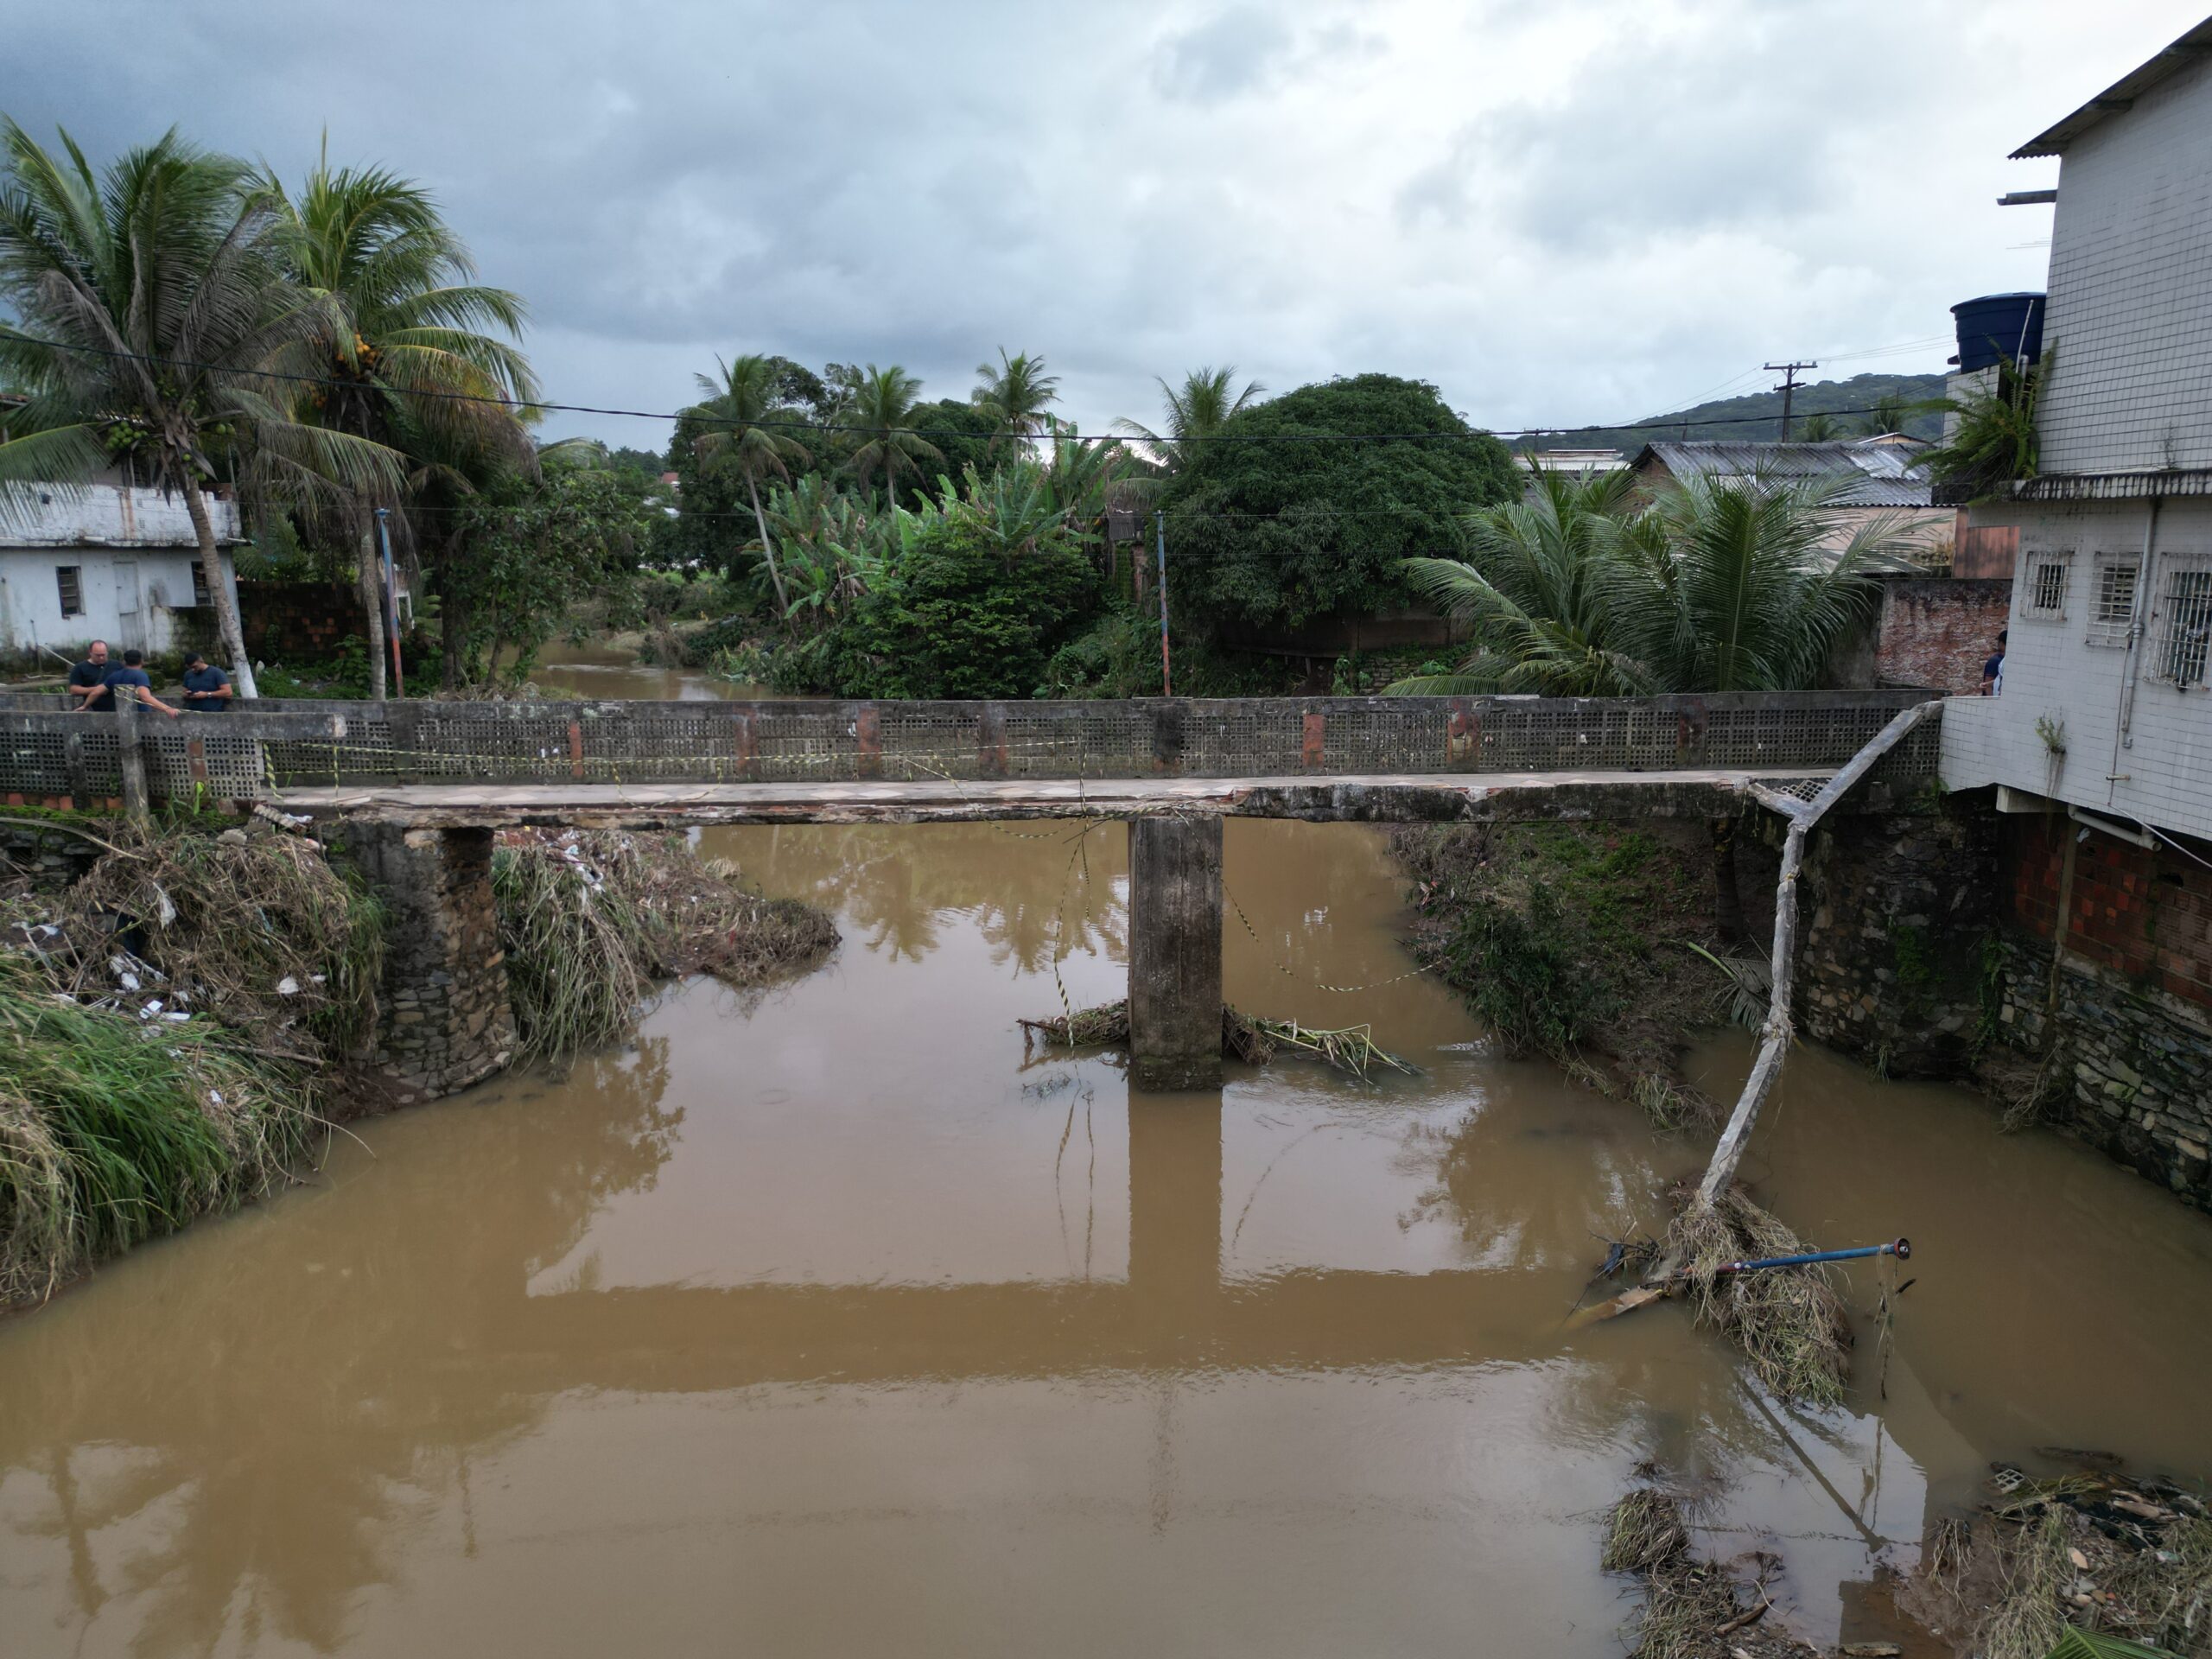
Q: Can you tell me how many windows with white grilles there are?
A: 3